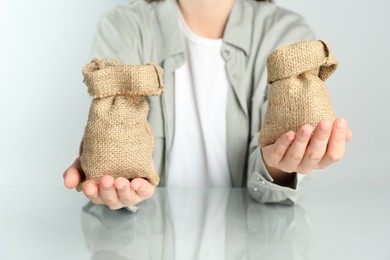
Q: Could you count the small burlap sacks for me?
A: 2